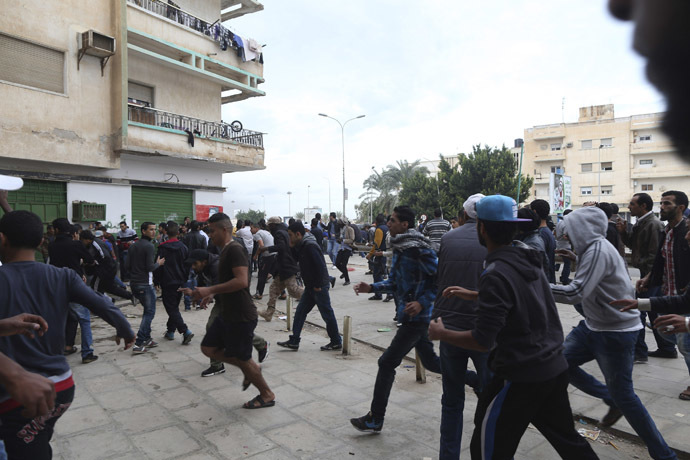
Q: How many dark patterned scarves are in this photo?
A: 1